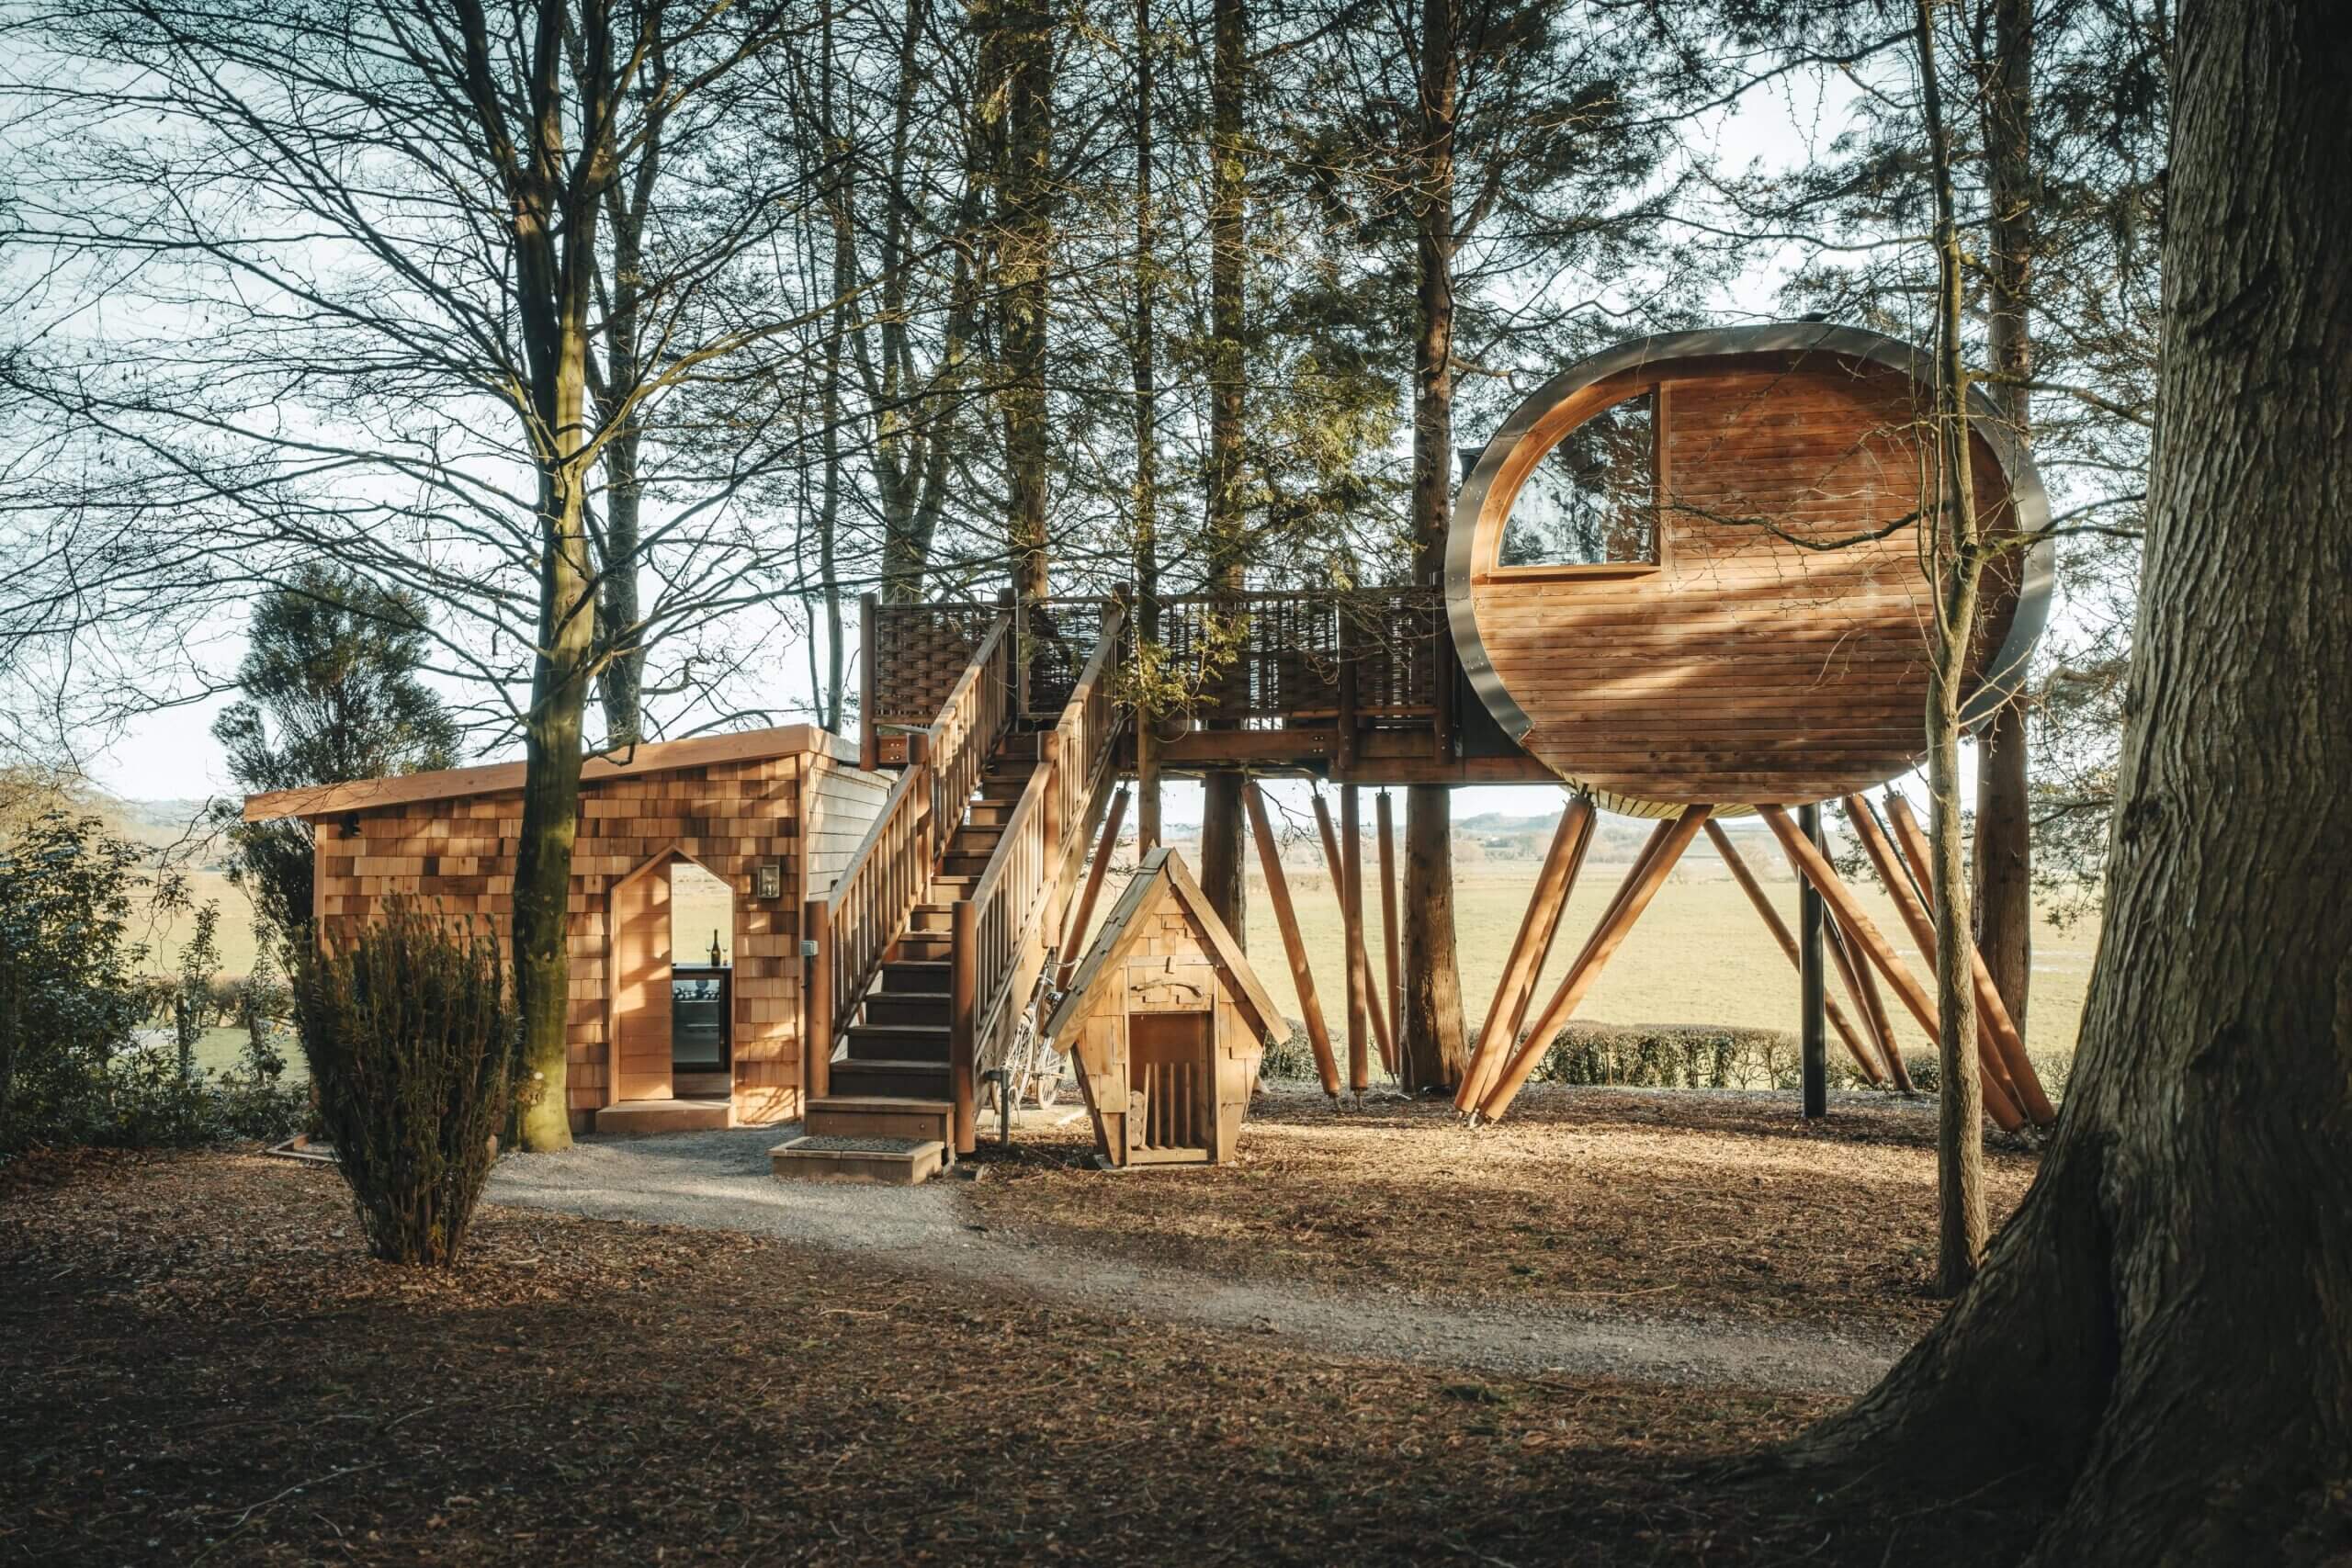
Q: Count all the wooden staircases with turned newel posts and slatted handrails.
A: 1